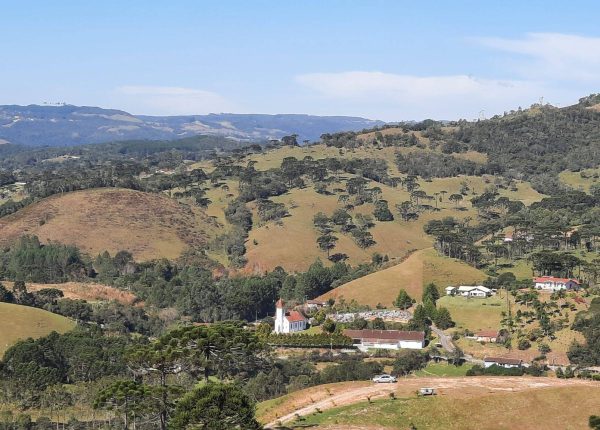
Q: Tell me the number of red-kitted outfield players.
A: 0